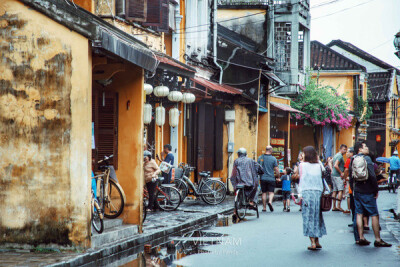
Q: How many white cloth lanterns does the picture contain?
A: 7